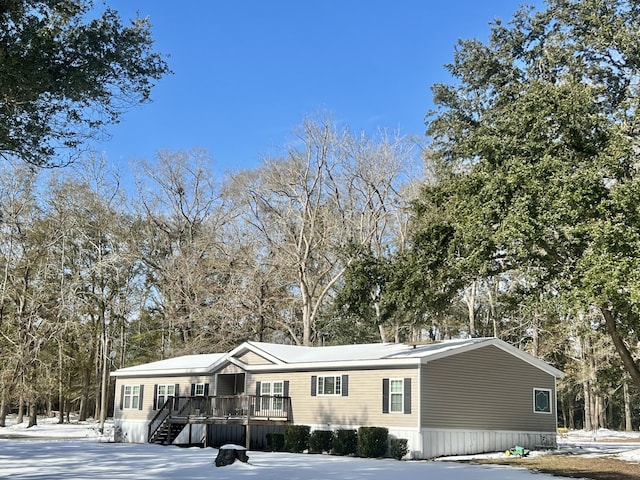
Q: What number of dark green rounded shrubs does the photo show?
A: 6